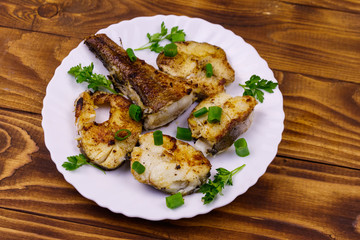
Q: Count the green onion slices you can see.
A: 13